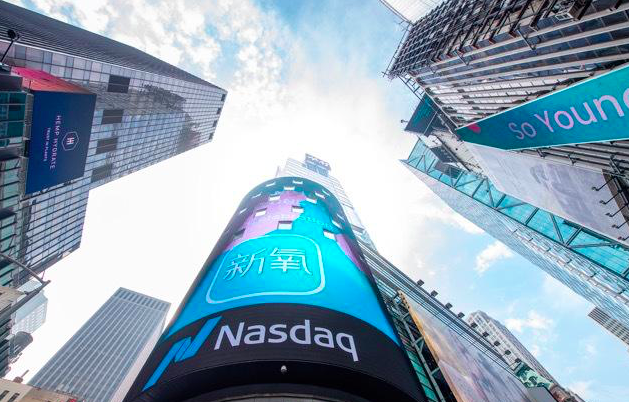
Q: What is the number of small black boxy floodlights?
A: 9